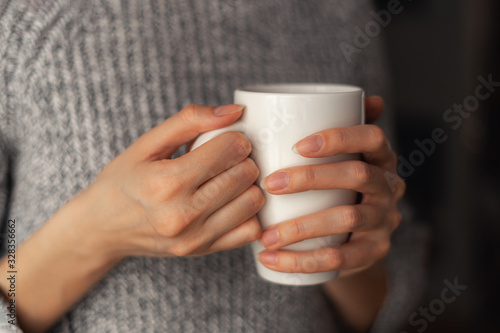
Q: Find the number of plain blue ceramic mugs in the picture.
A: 0